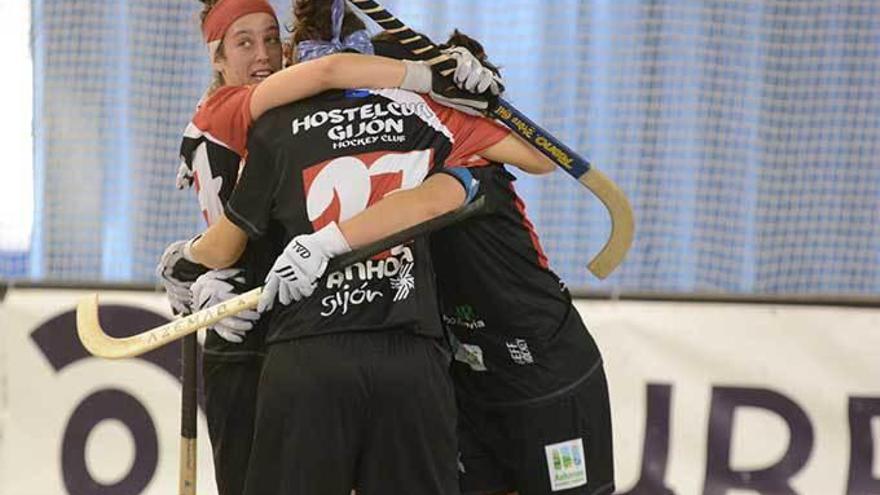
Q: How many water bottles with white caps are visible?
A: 0